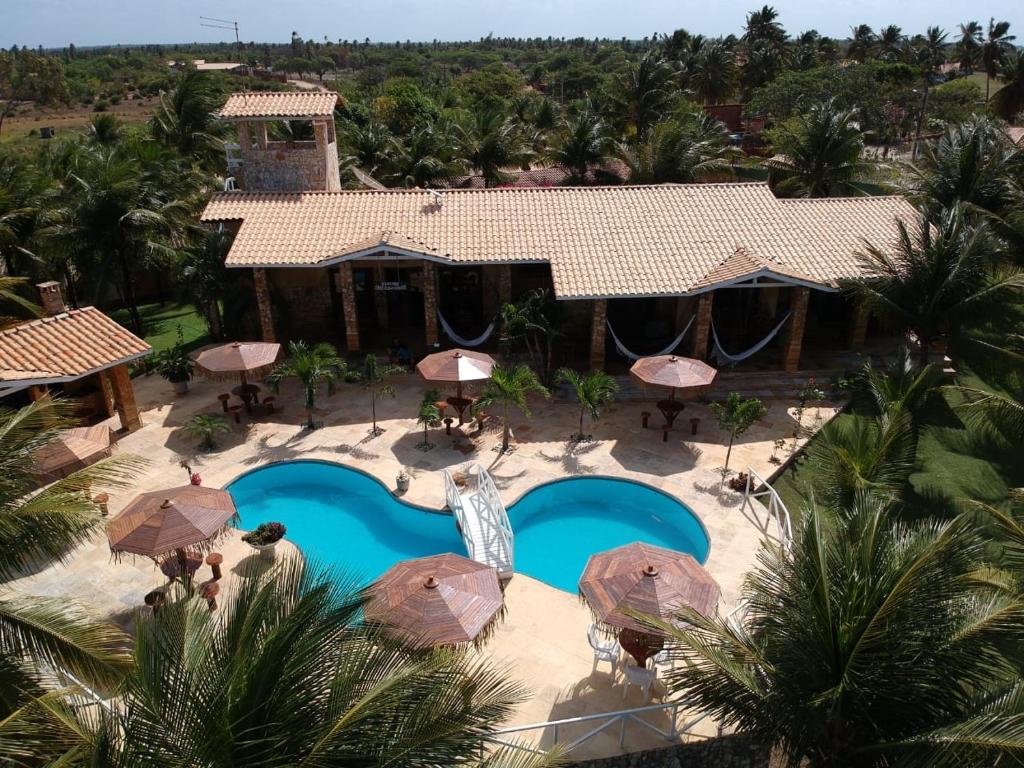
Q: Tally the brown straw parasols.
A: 7